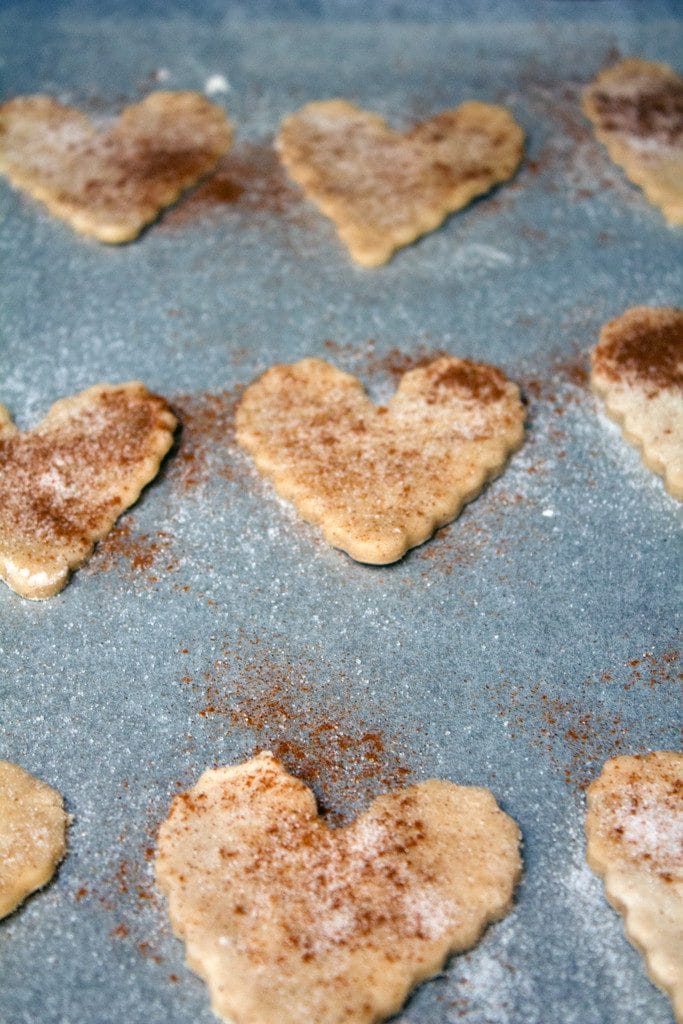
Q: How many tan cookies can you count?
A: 9